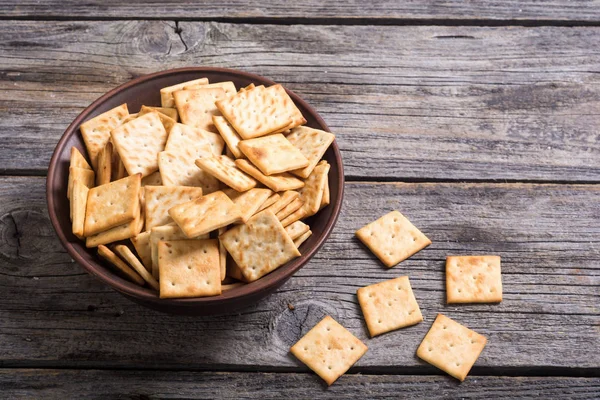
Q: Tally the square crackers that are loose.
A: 5